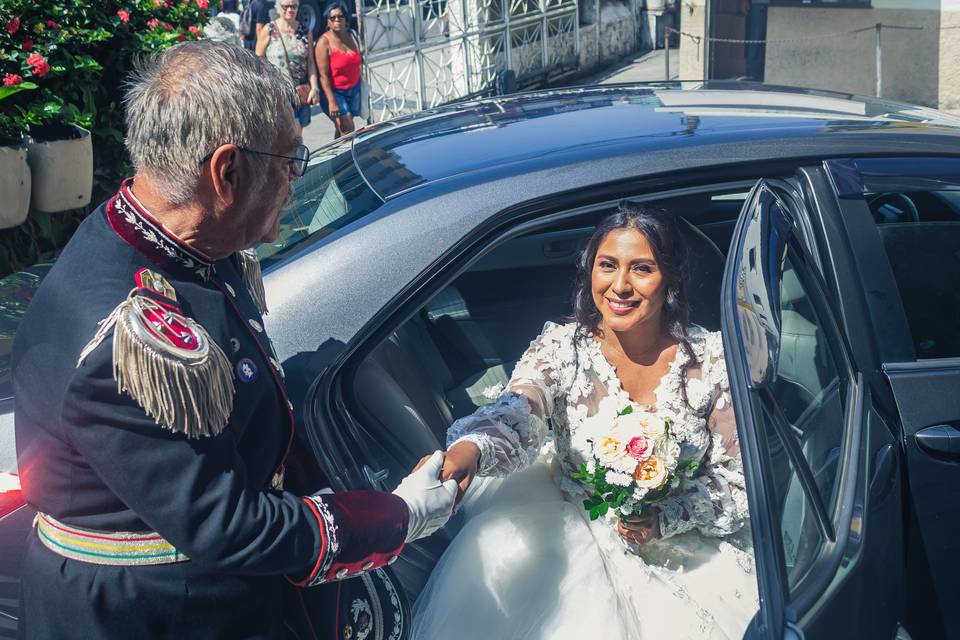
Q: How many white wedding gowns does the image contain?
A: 1